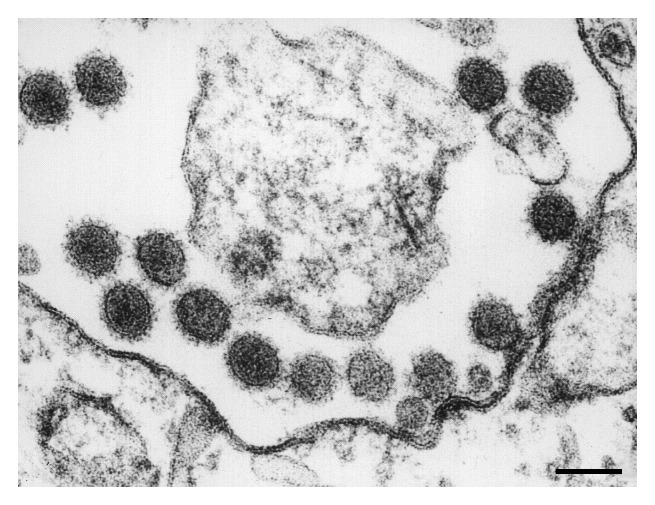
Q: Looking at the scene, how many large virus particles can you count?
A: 14